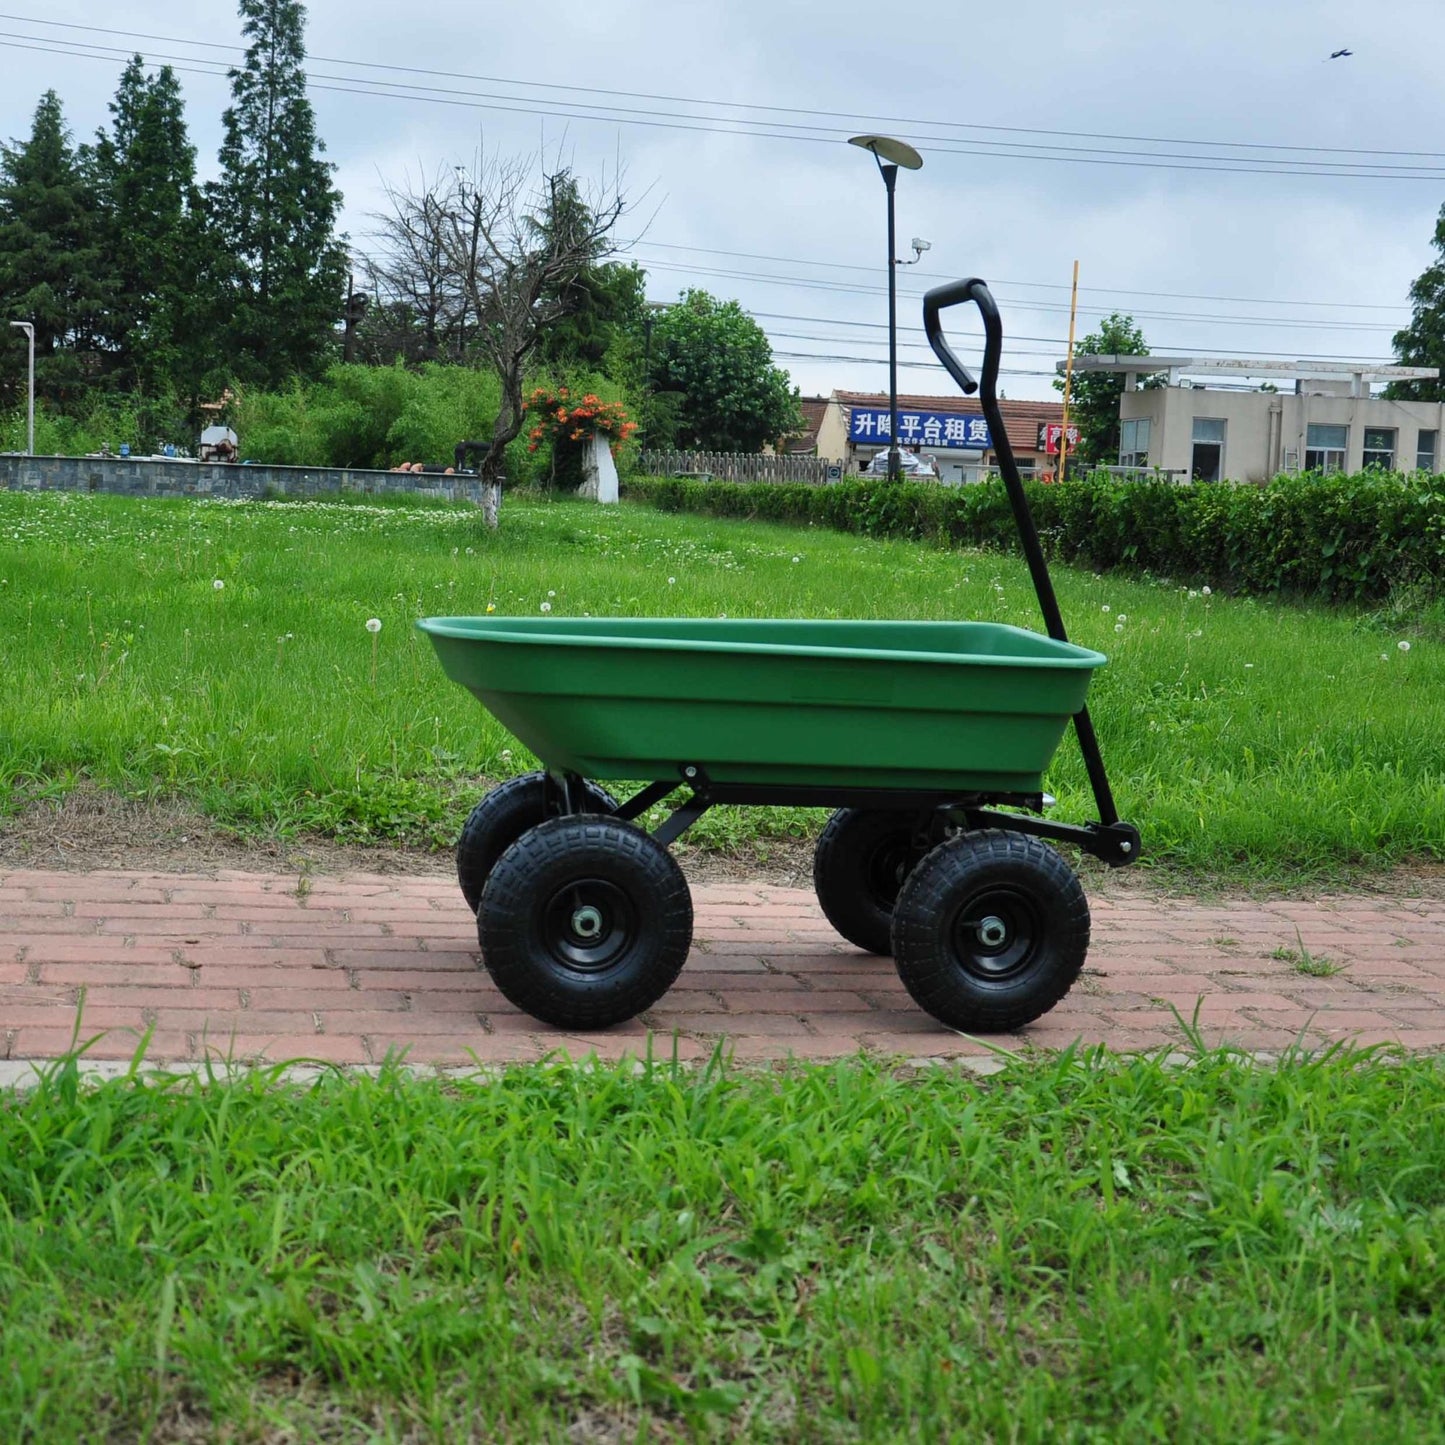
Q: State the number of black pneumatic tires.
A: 4